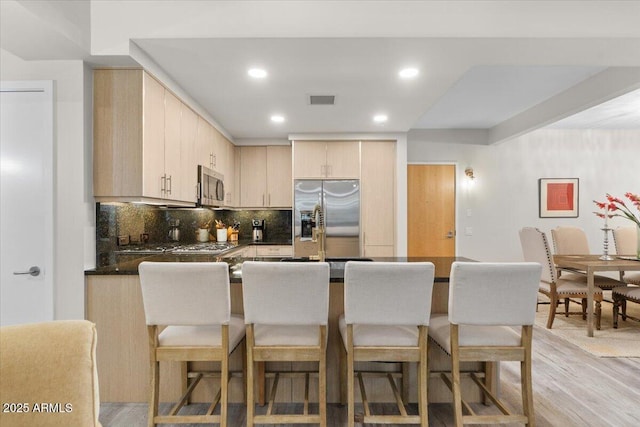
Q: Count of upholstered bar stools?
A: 4